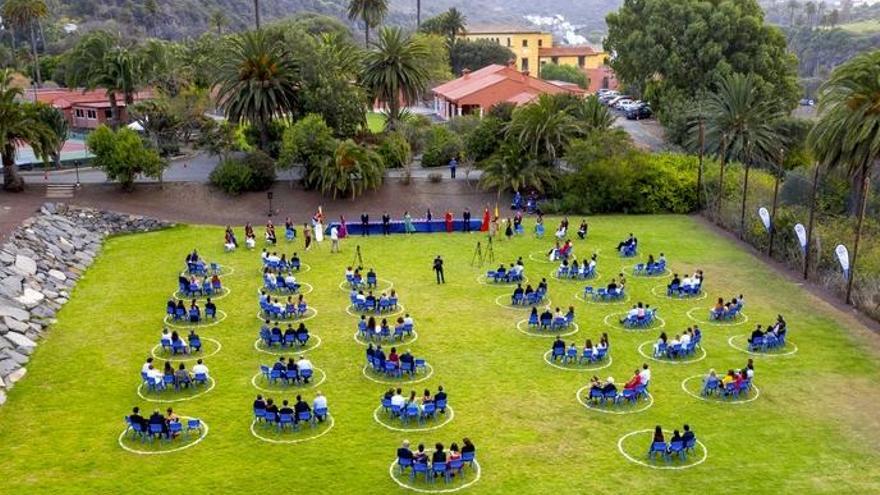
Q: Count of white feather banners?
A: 3